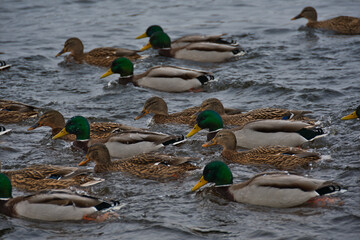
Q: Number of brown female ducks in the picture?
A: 9